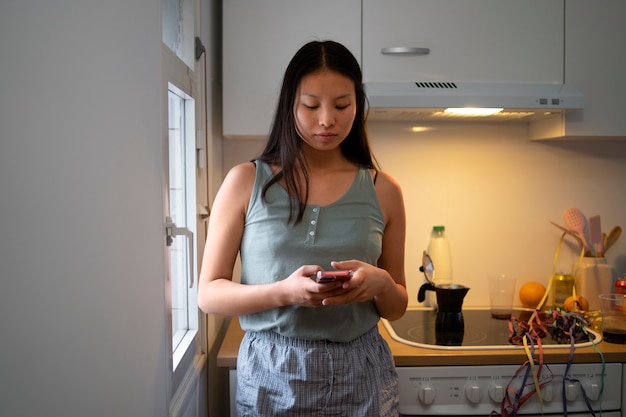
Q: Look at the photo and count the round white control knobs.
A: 7